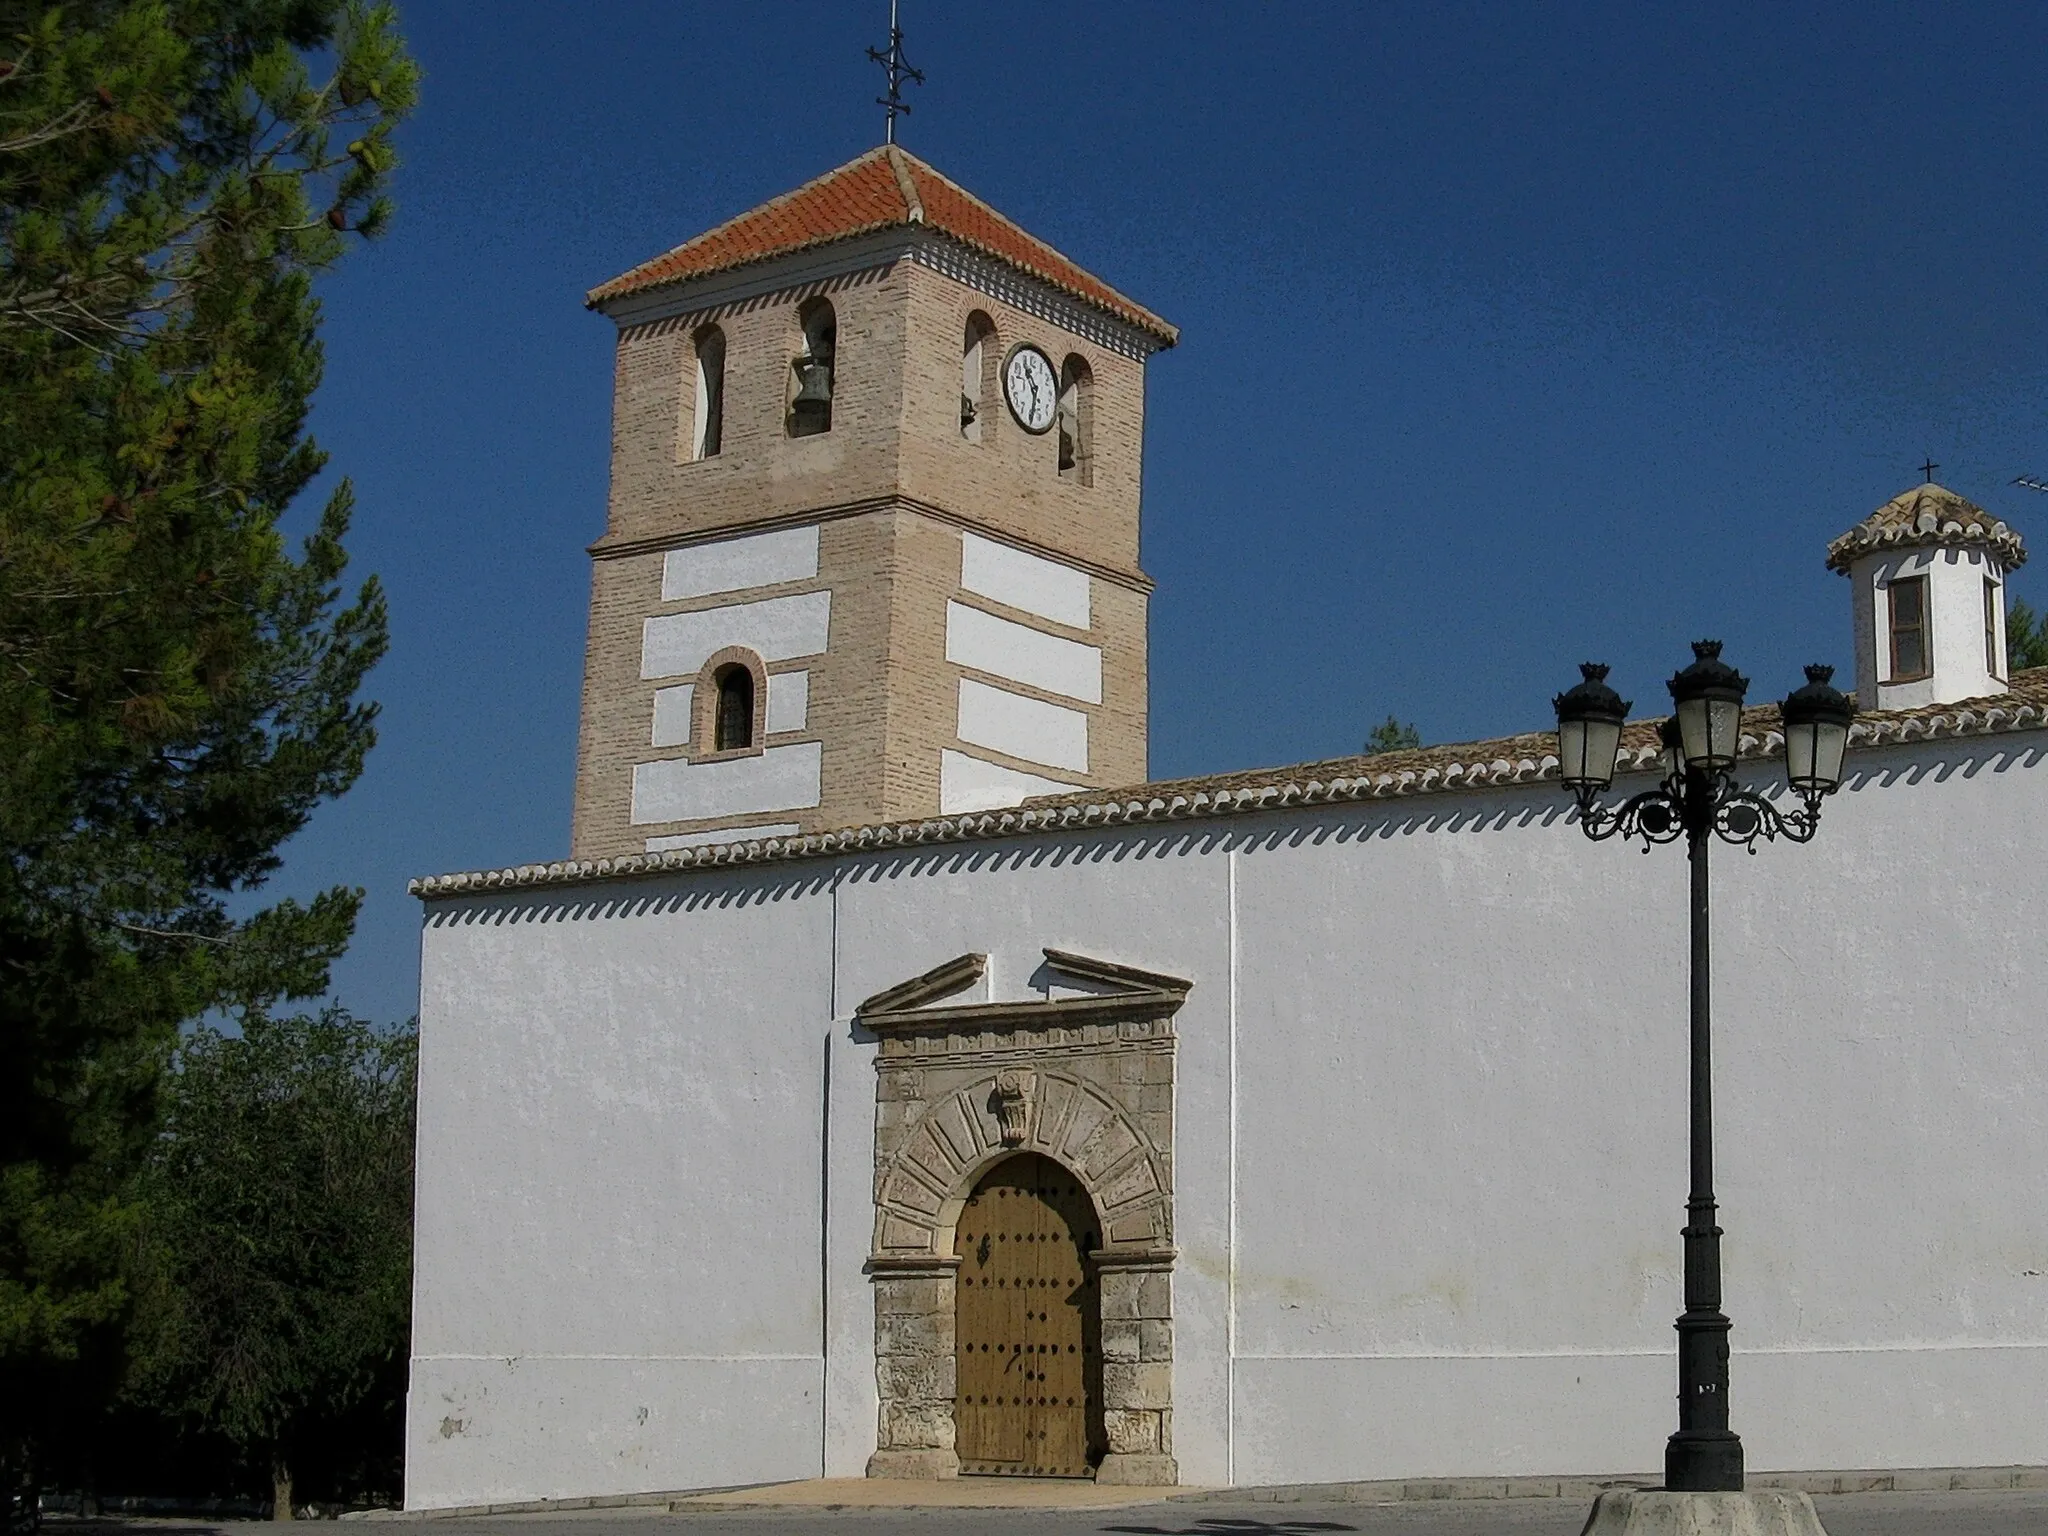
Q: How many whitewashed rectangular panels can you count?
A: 10